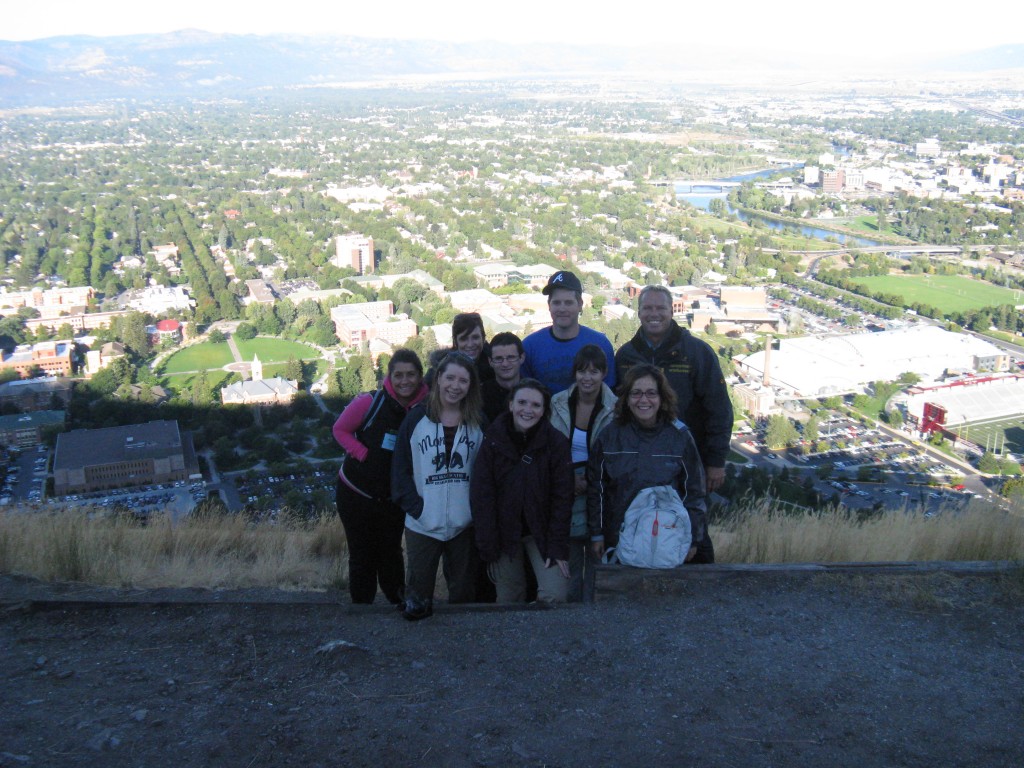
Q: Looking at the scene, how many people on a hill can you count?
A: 9